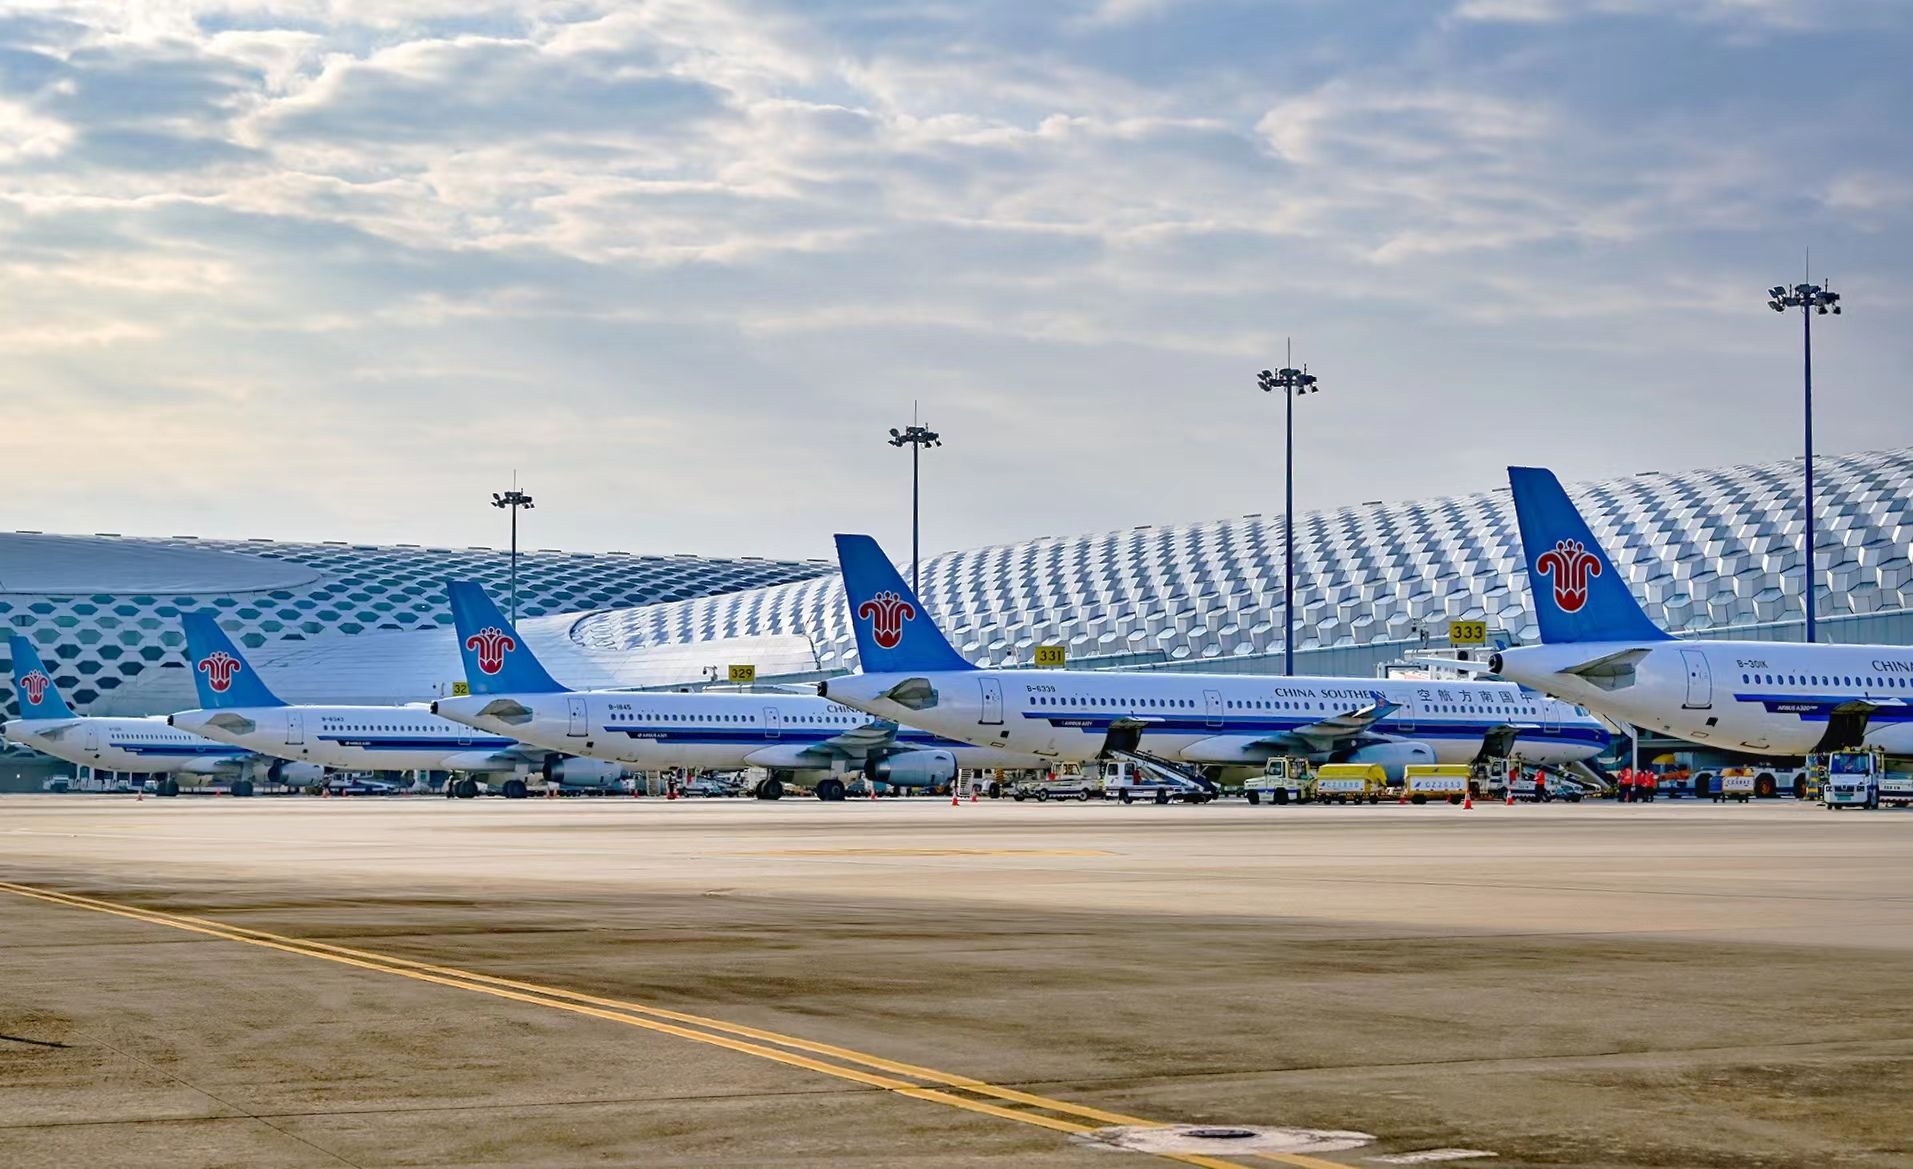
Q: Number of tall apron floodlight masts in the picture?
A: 4